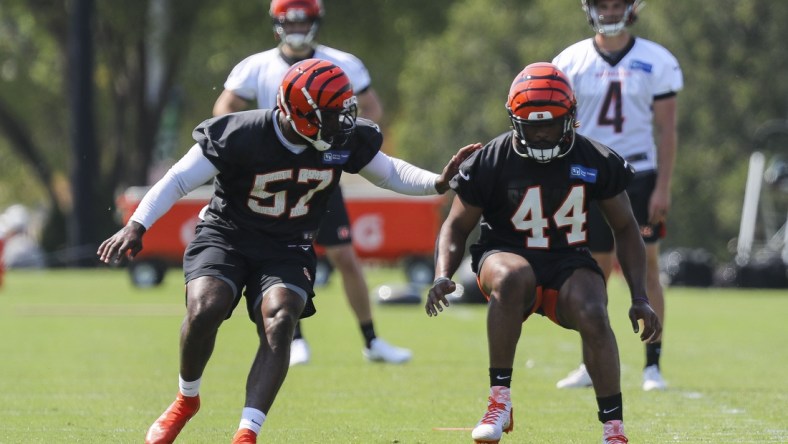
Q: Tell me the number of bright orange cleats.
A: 2